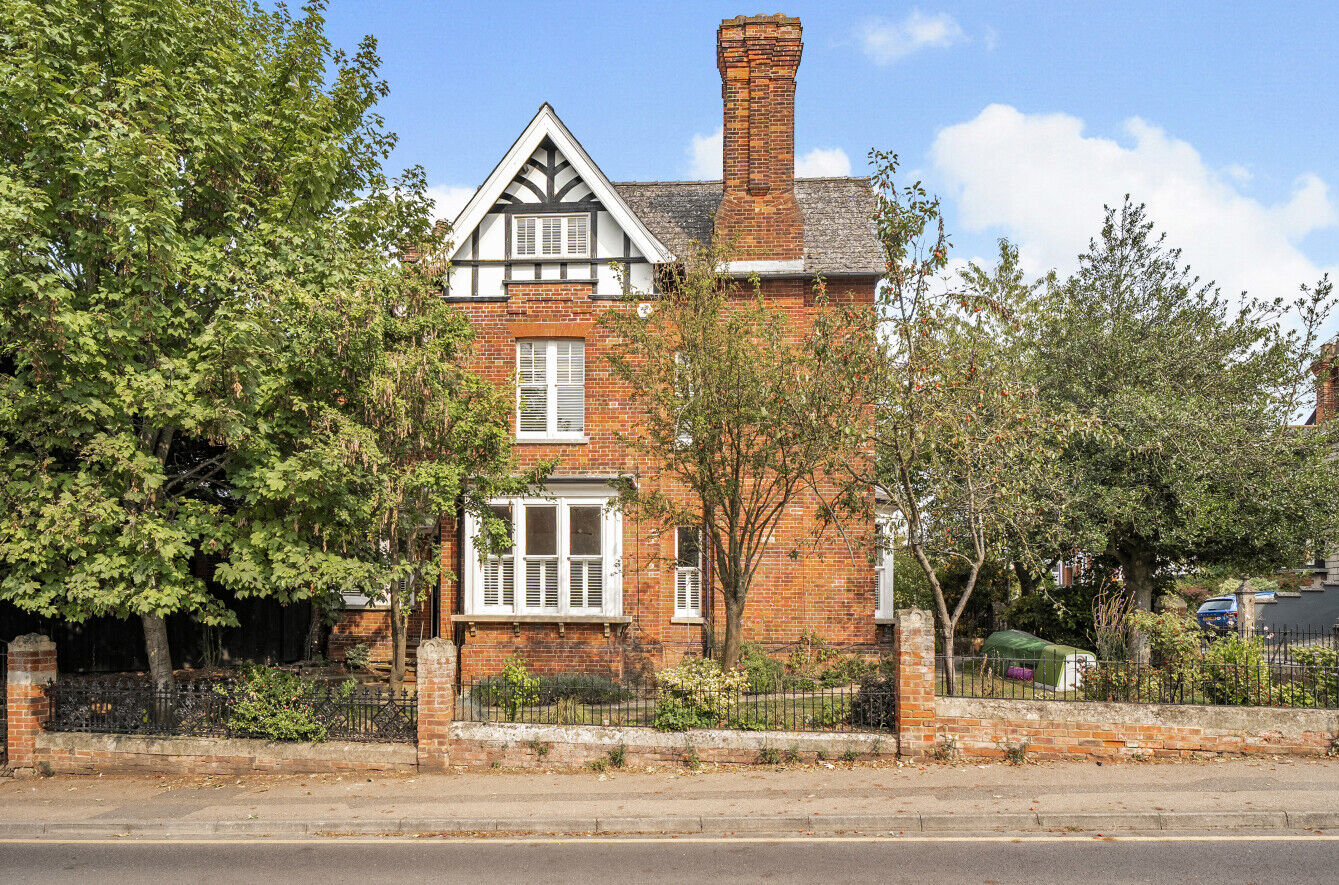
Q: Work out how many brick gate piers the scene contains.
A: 3